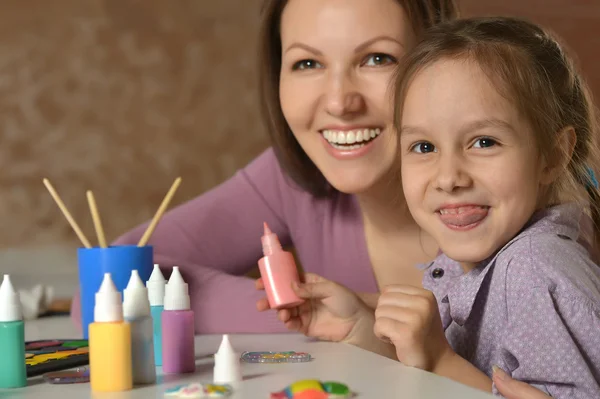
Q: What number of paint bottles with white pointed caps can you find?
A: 5